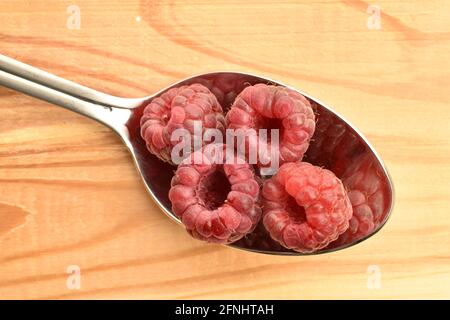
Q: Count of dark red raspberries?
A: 4